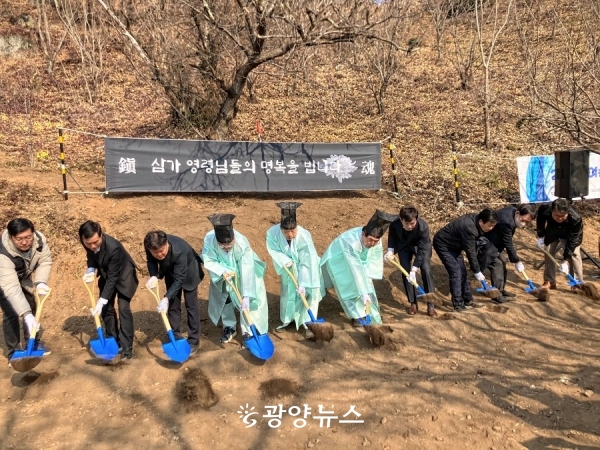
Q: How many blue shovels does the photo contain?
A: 10